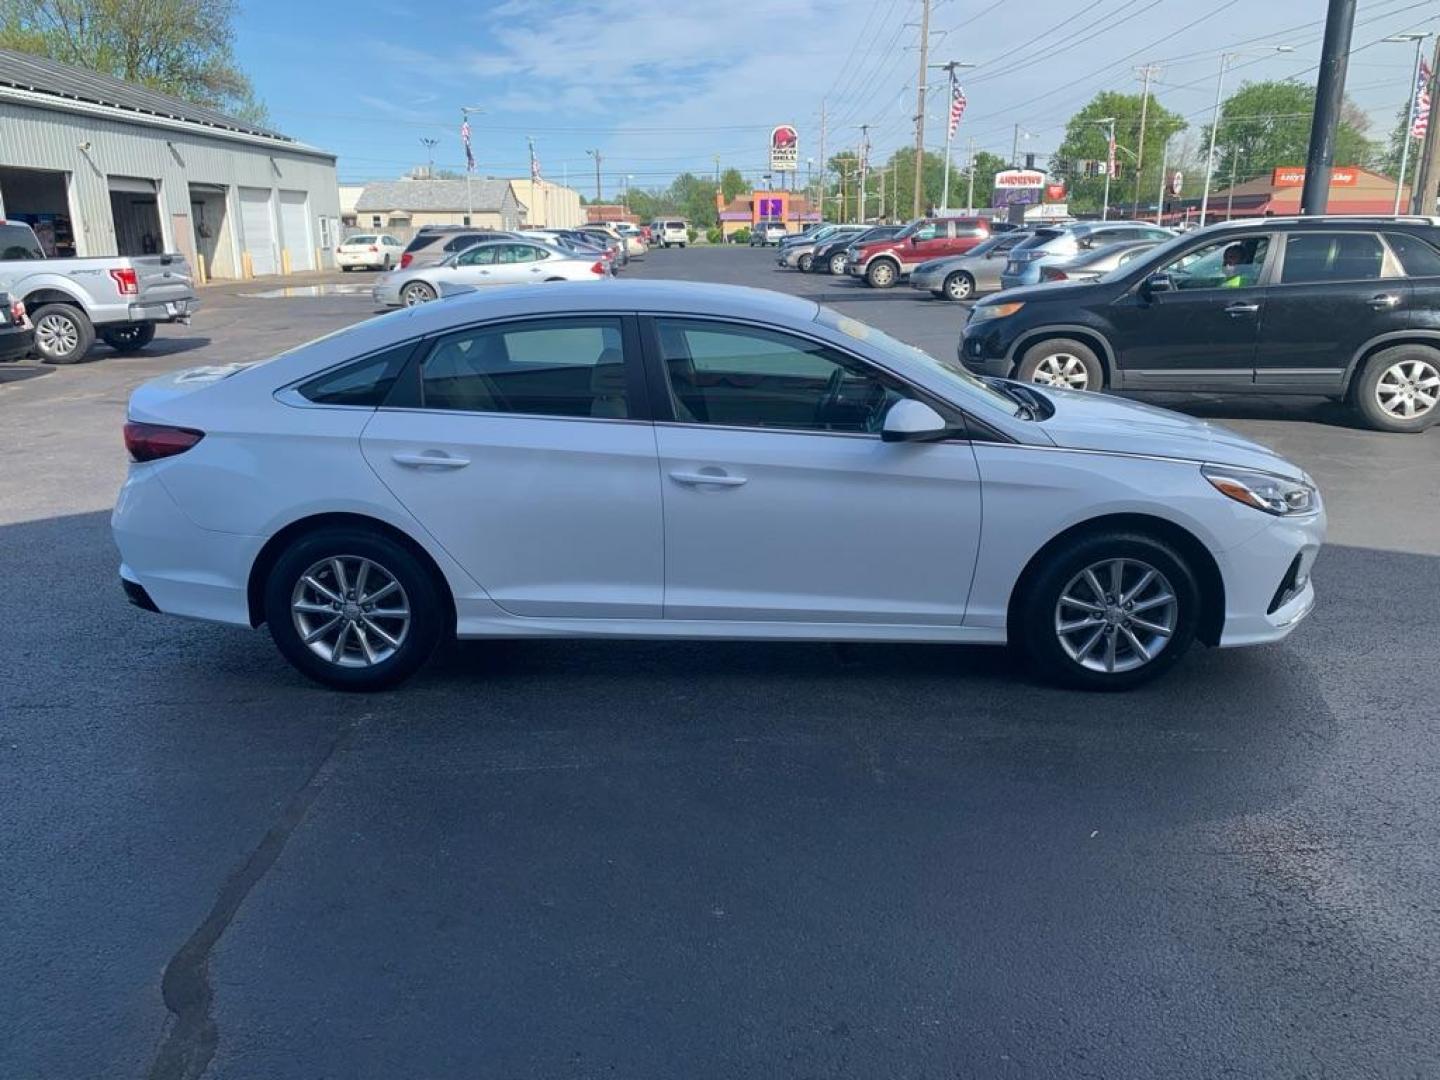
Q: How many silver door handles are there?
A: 2